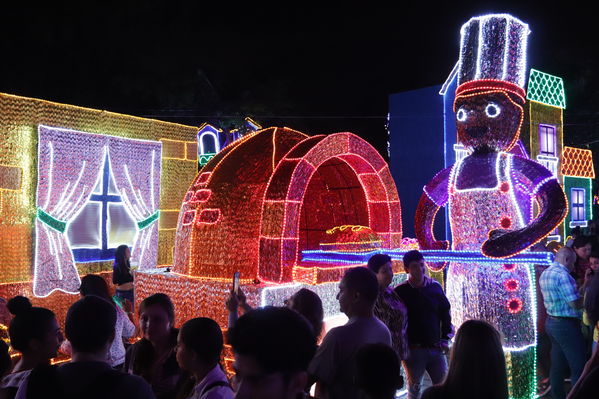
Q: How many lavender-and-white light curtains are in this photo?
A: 2